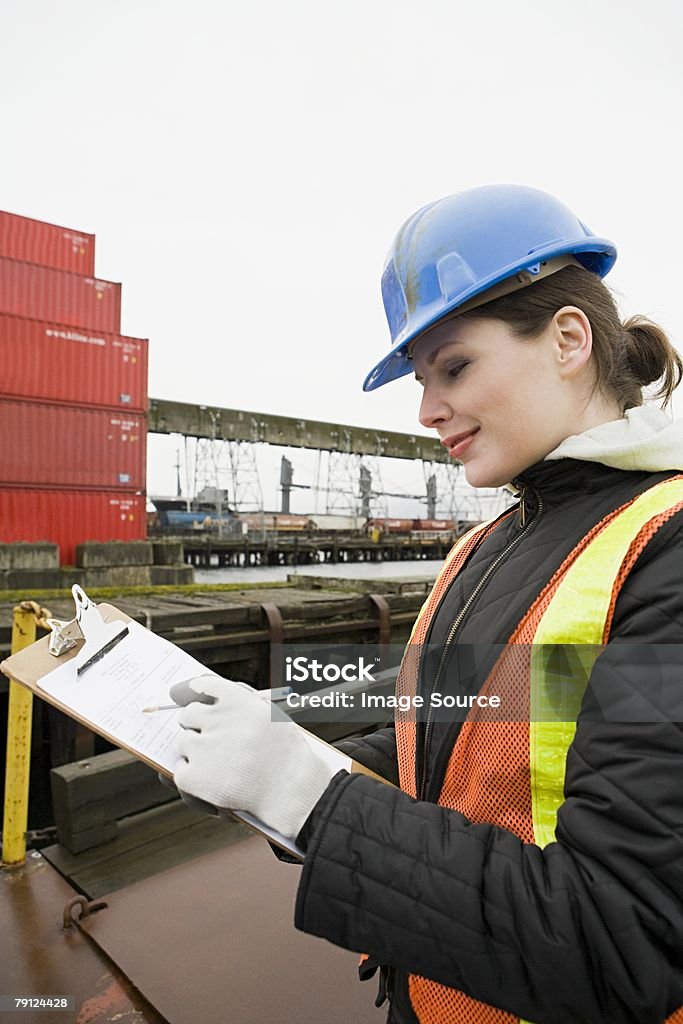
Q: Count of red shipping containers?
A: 5